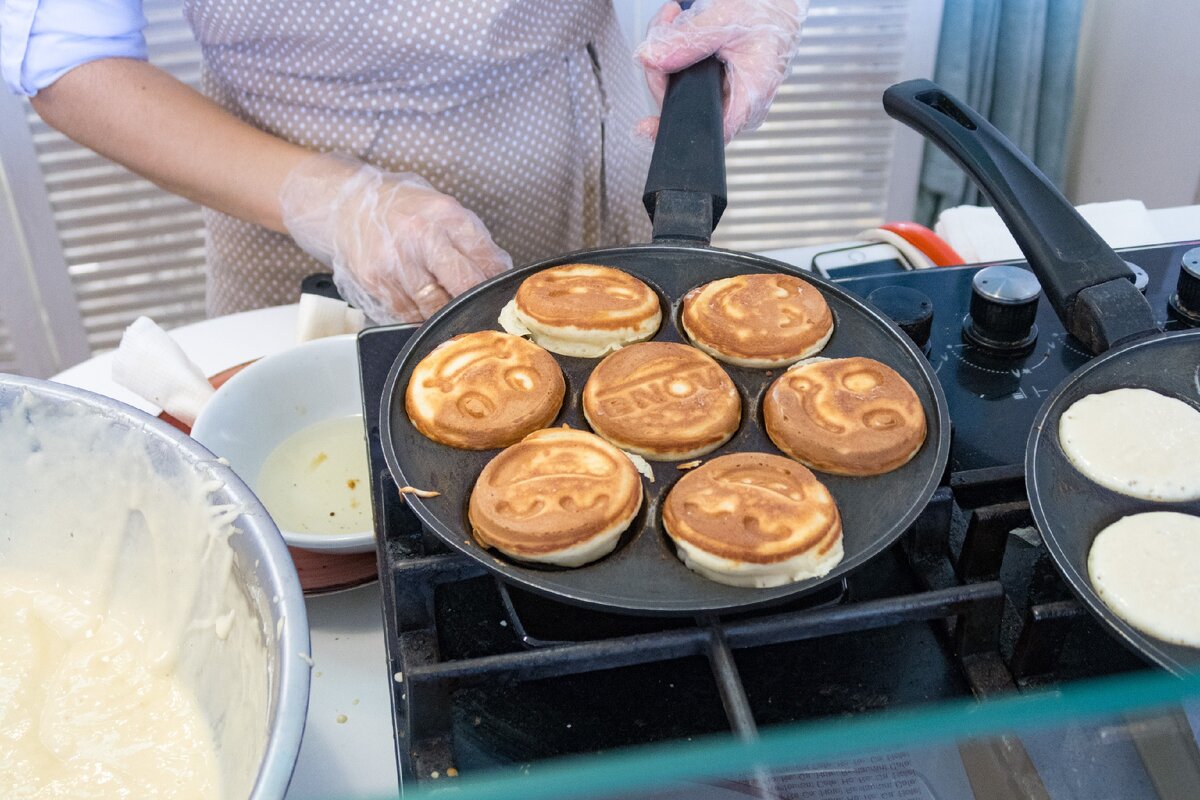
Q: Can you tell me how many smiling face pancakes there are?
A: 6